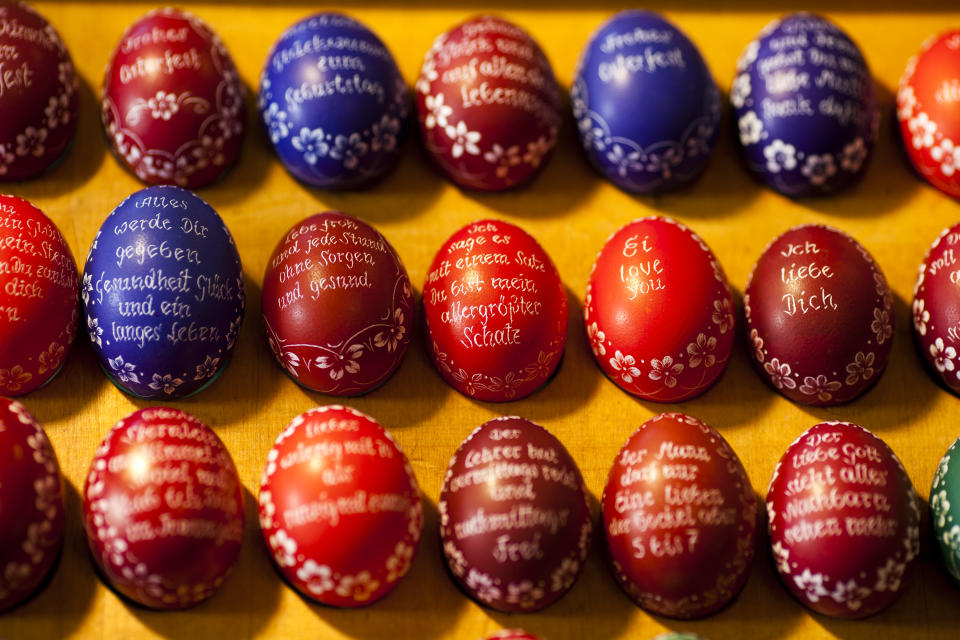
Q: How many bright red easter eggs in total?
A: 5